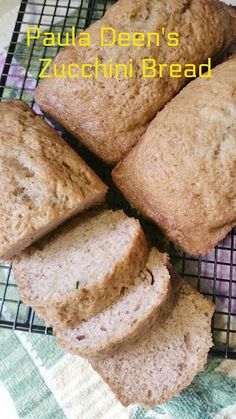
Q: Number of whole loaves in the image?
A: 2